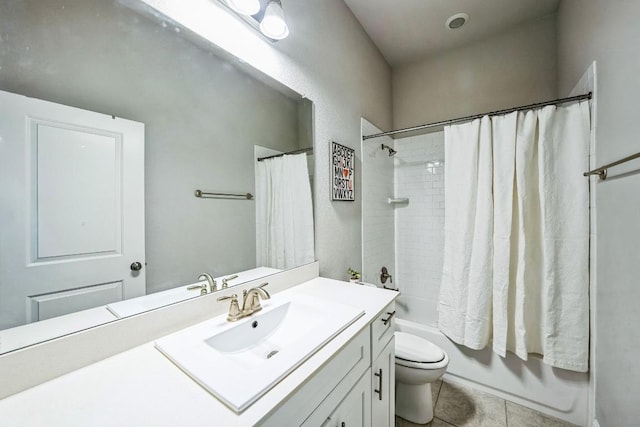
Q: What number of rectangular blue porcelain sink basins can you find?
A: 0